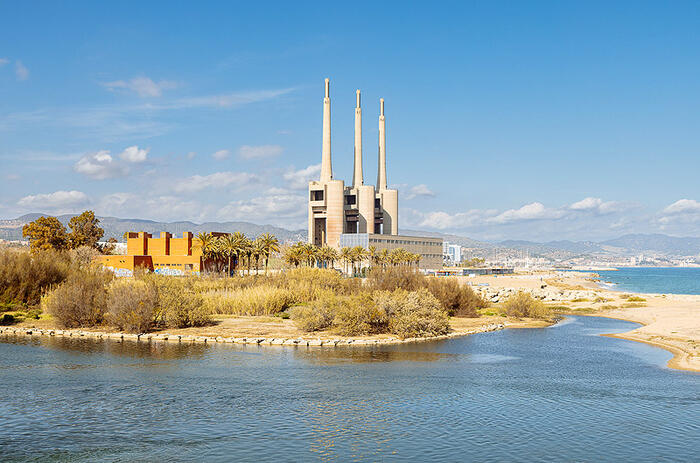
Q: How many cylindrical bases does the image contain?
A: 3